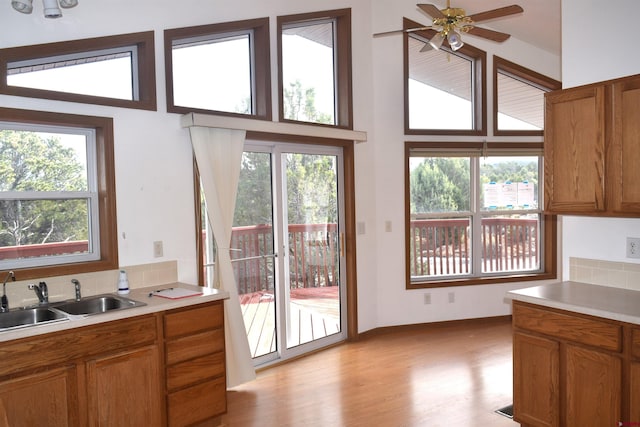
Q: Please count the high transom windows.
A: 5